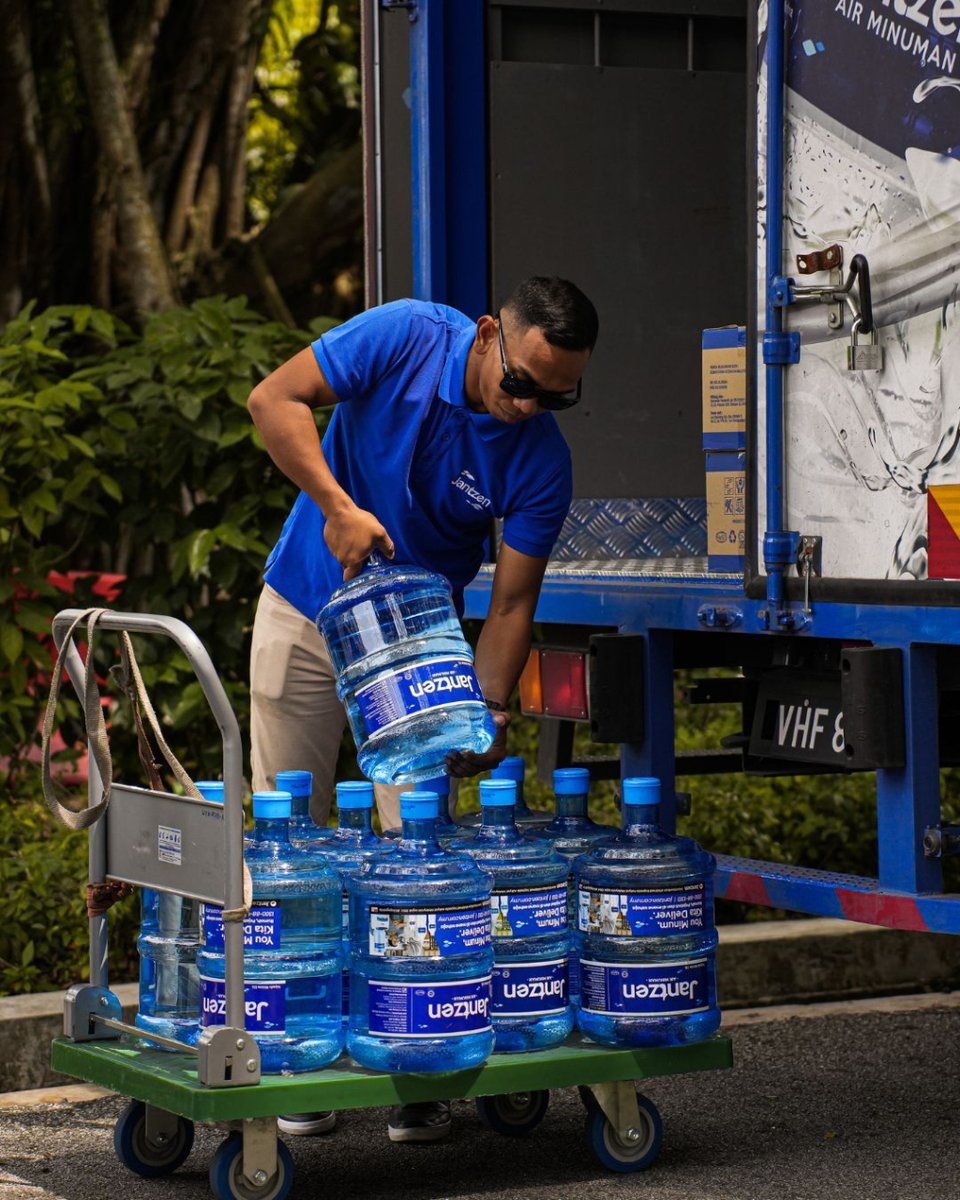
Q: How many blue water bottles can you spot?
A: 11